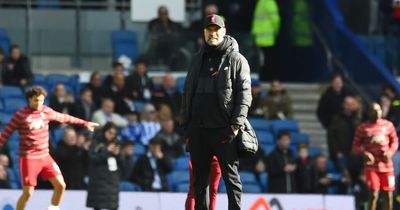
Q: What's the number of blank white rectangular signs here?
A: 1